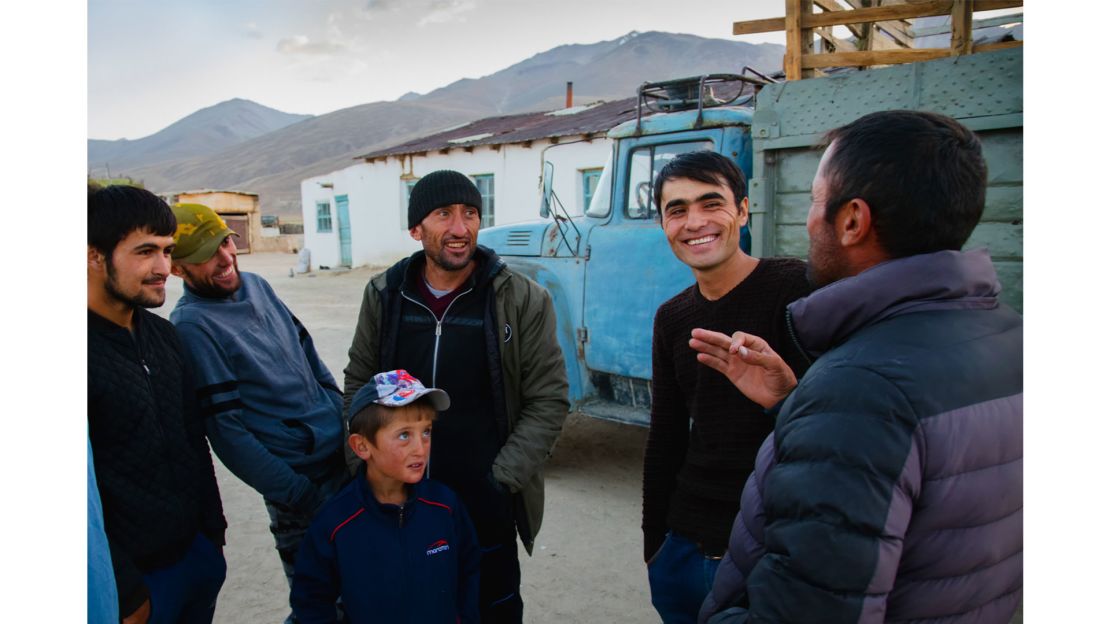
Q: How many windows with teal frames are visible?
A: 4